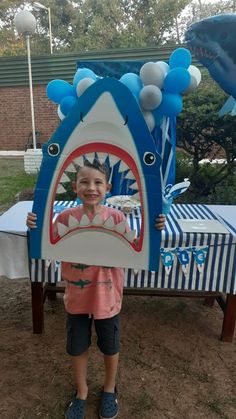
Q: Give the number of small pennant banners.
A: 3